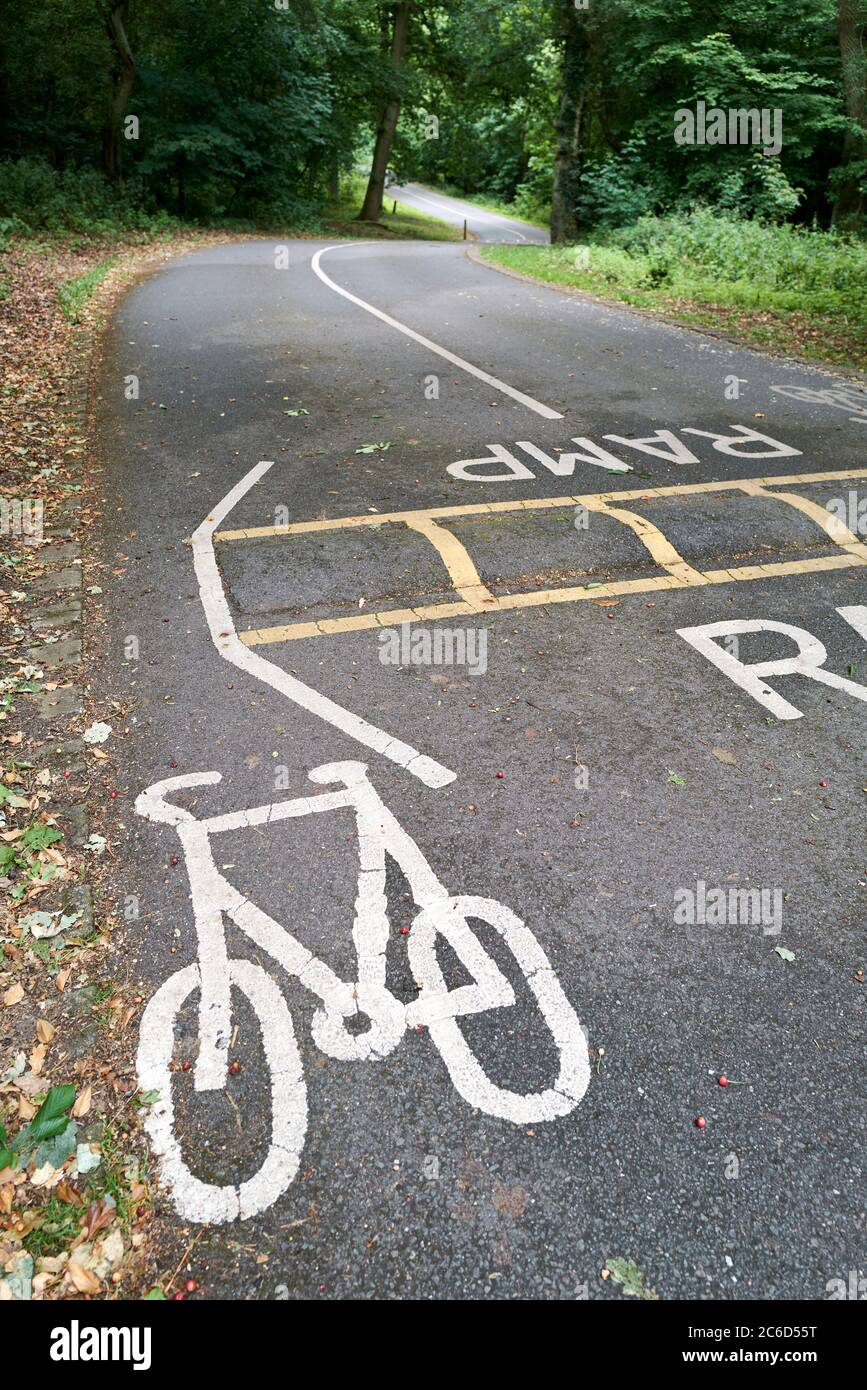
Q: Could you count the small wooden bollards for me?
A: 2